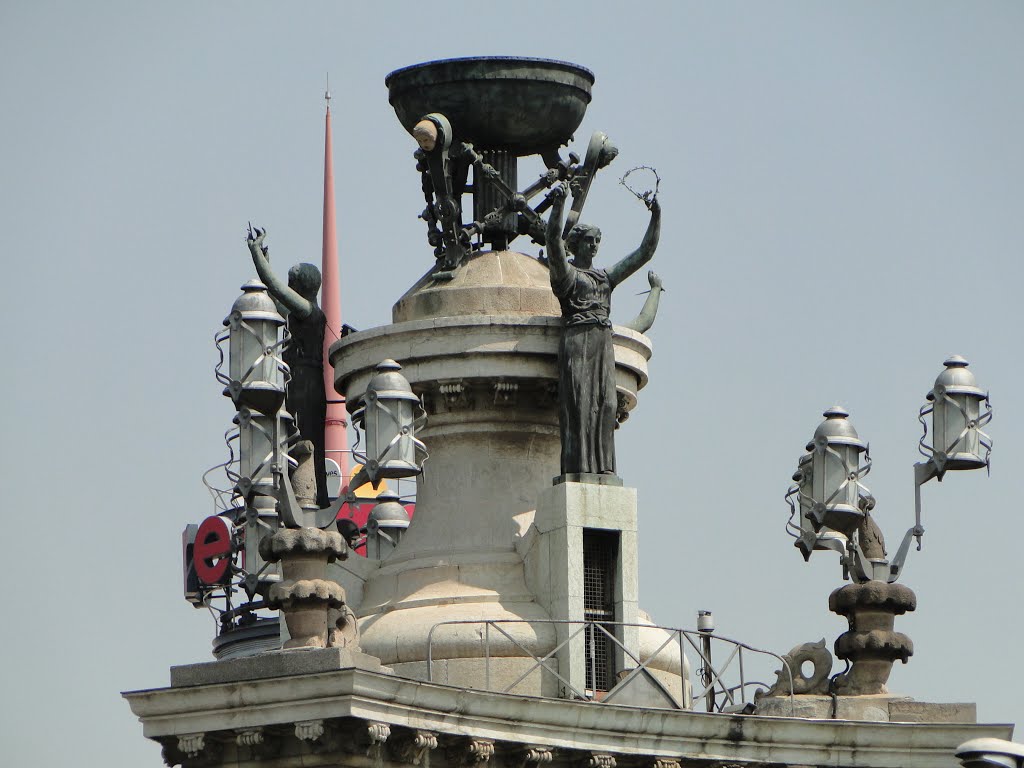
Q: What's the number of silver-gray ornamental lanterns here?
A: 8